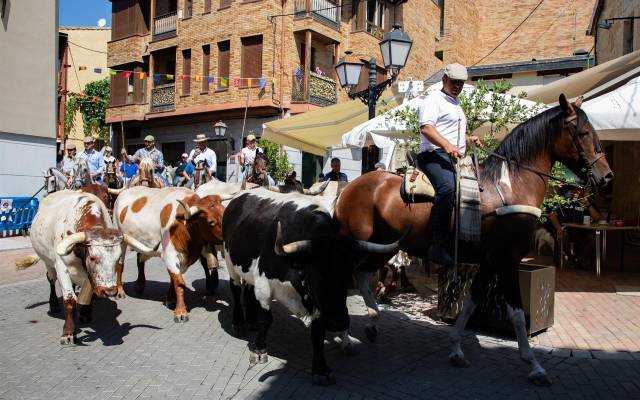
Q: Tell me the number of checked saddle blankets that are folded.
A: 1